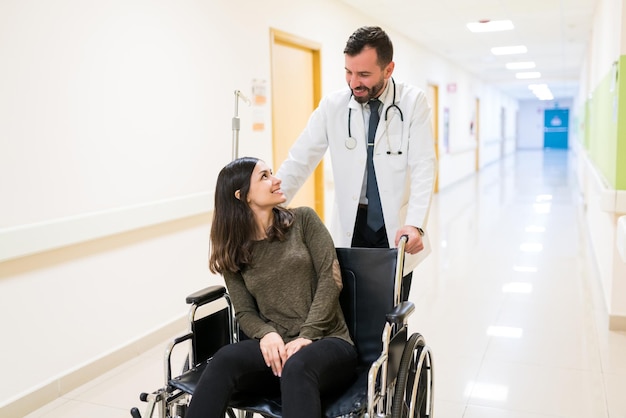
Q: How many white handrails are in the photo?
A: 2